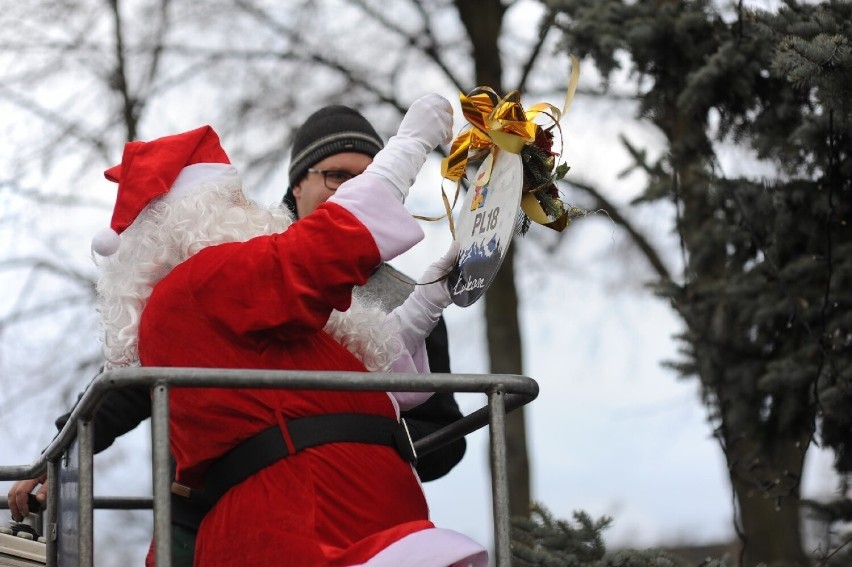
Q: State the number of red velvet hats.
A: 1